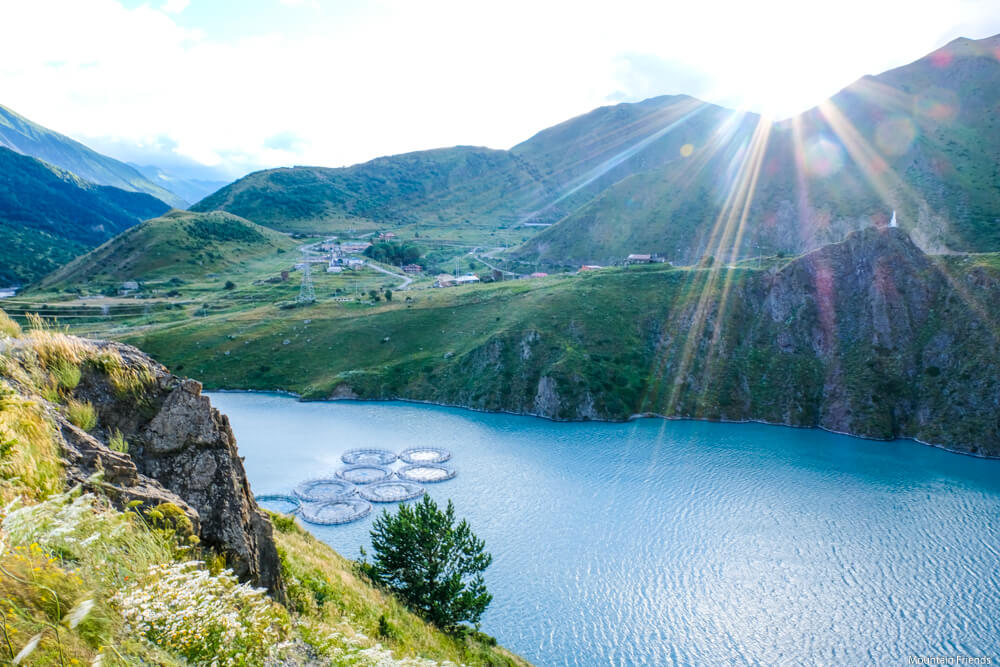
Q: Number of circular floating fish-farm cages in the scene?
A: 8